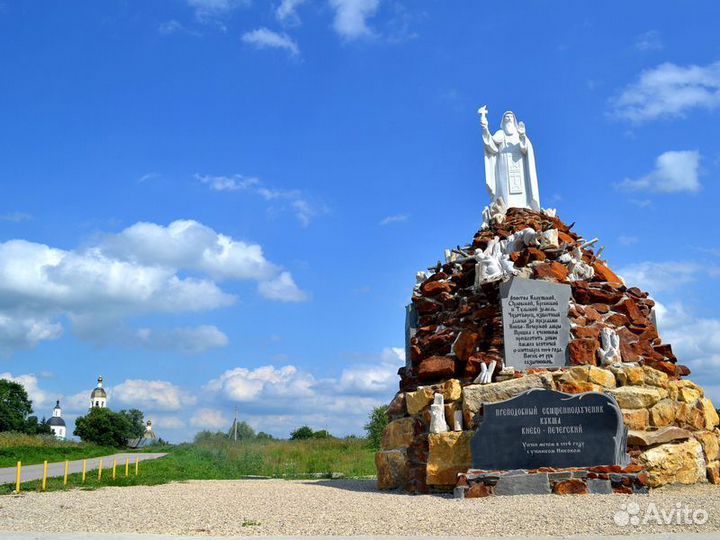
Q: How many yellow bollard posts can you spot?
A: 8